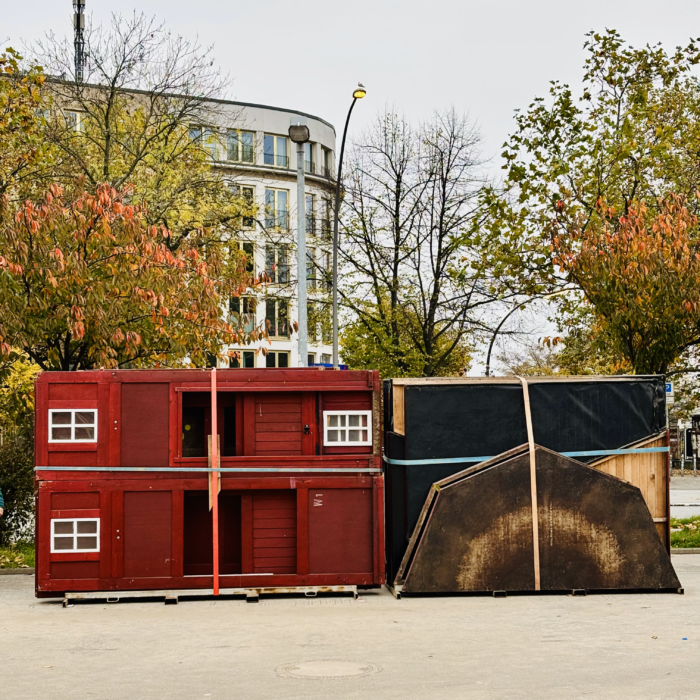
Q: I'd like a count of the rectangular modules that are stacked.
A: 2